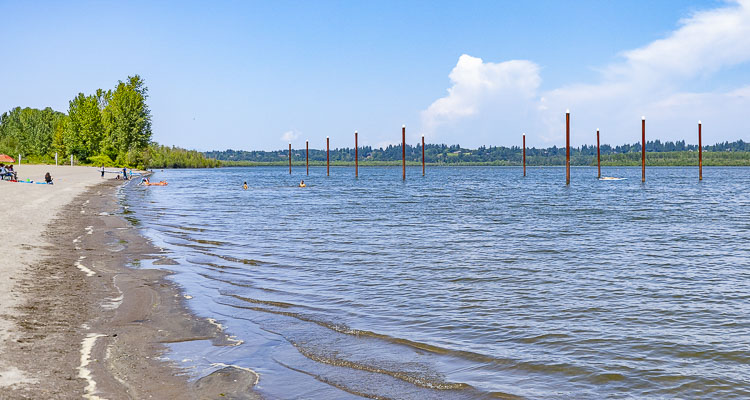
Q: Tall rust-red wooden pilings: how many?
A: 11